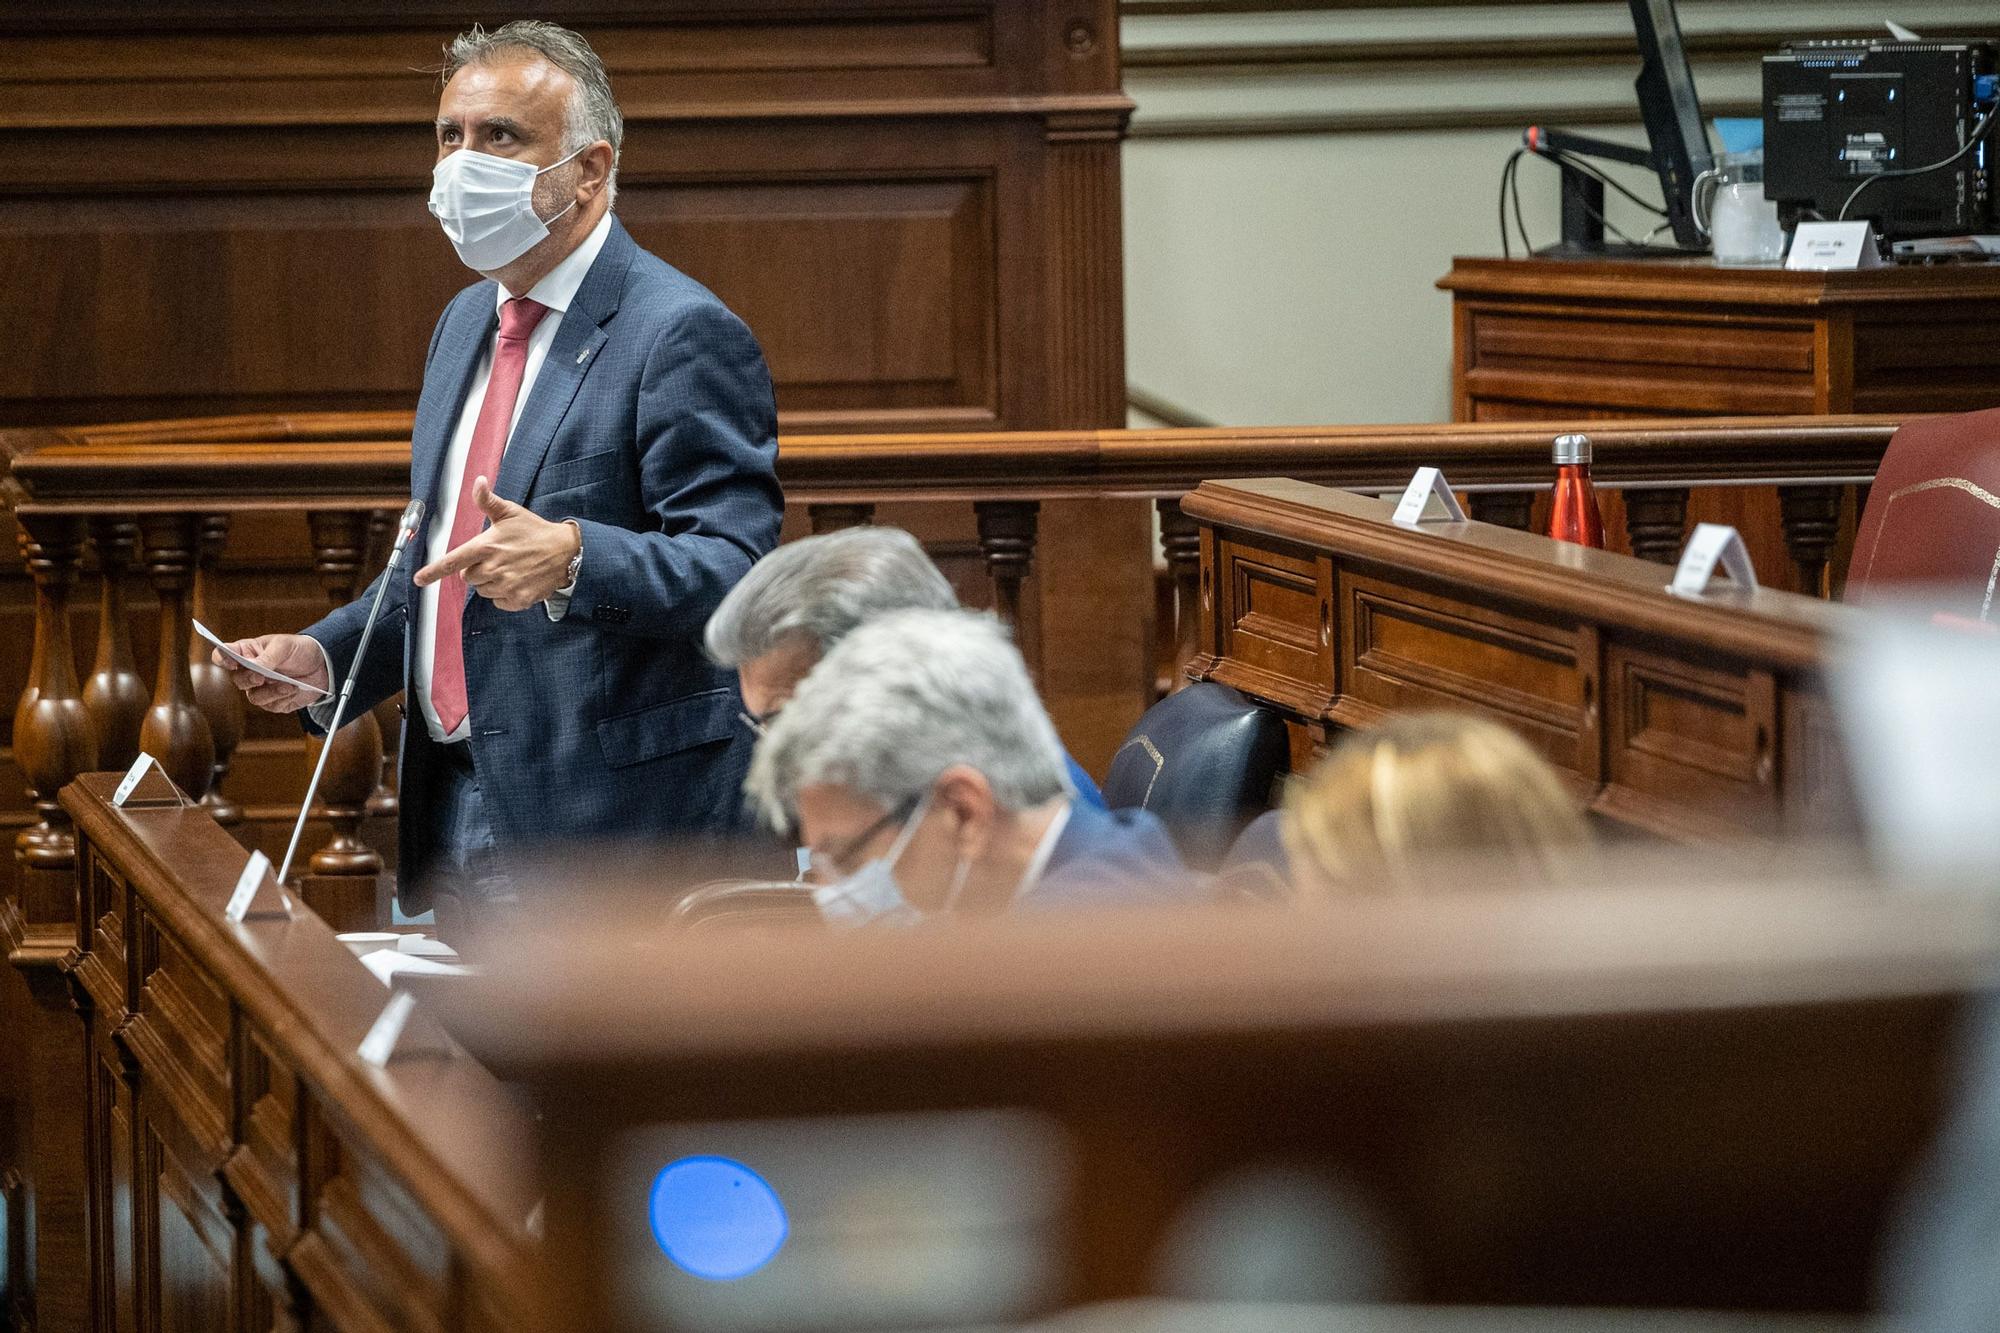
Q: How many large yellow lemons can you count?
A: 0